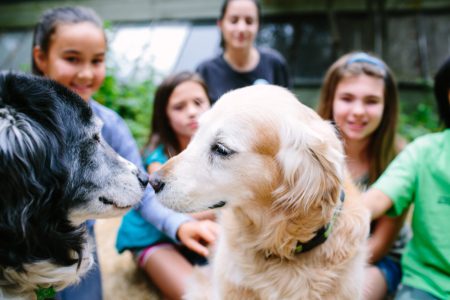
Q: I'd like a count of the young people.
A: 5